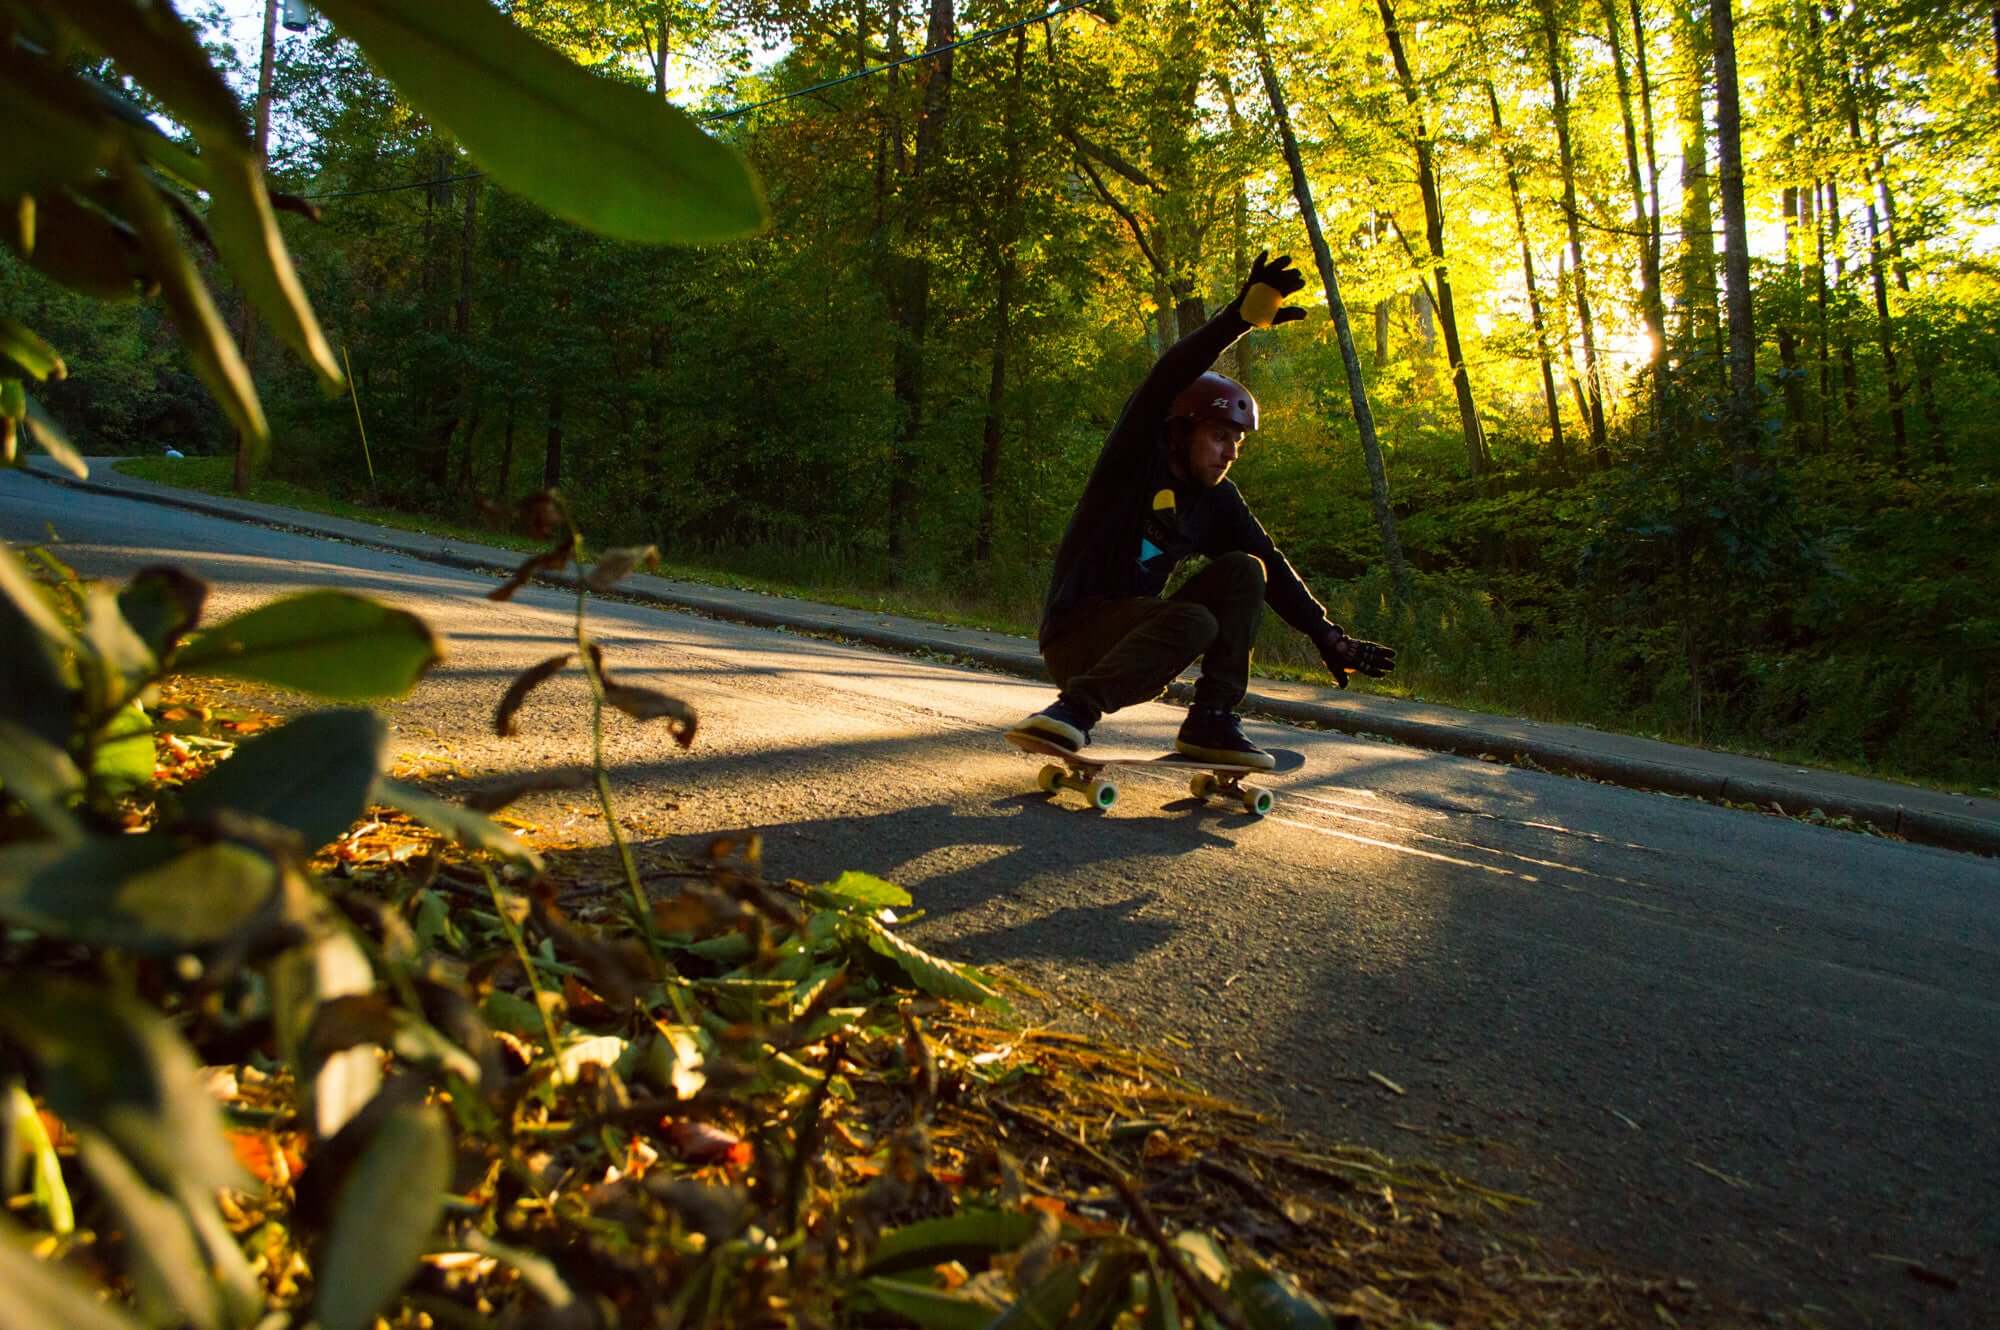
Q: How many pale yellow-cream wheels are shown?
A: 4